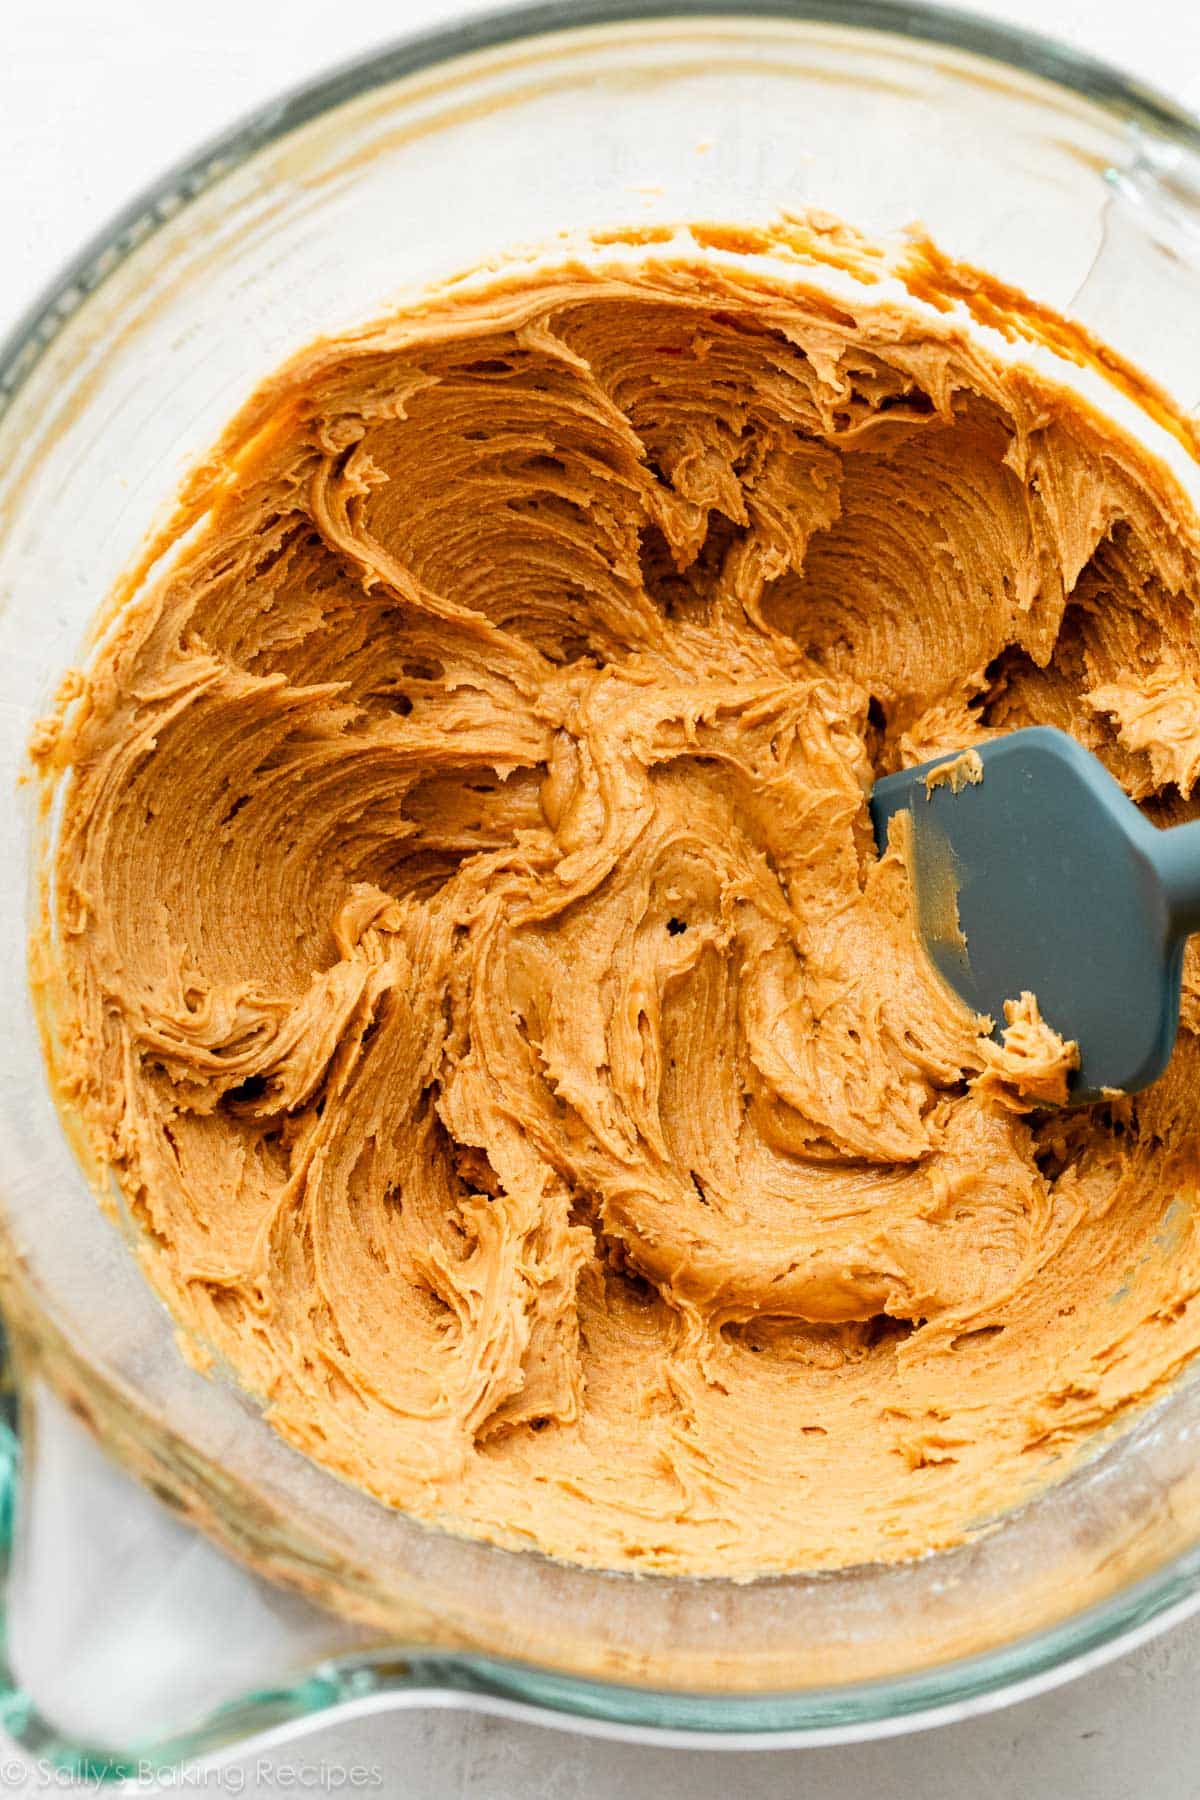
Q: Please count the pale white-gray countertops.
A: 1